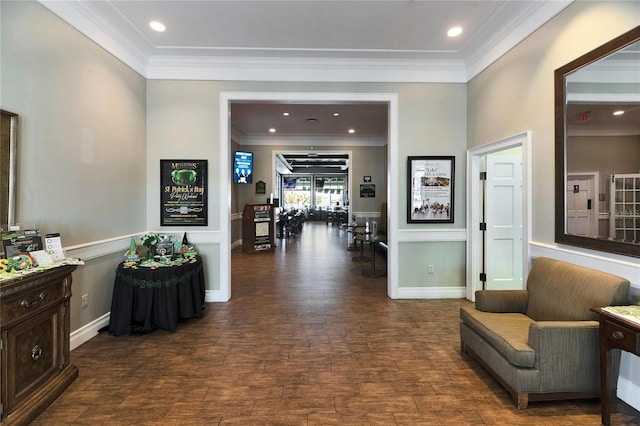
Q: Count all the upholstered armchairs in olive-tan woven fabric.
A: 1